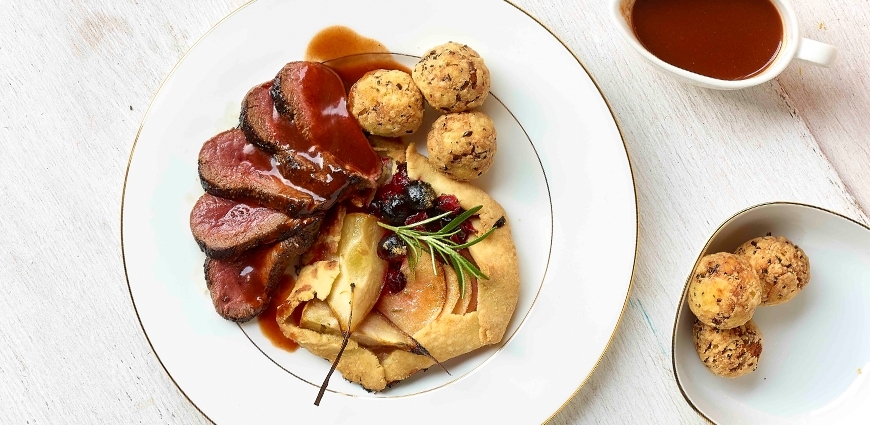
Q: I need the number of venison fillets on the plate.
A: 5